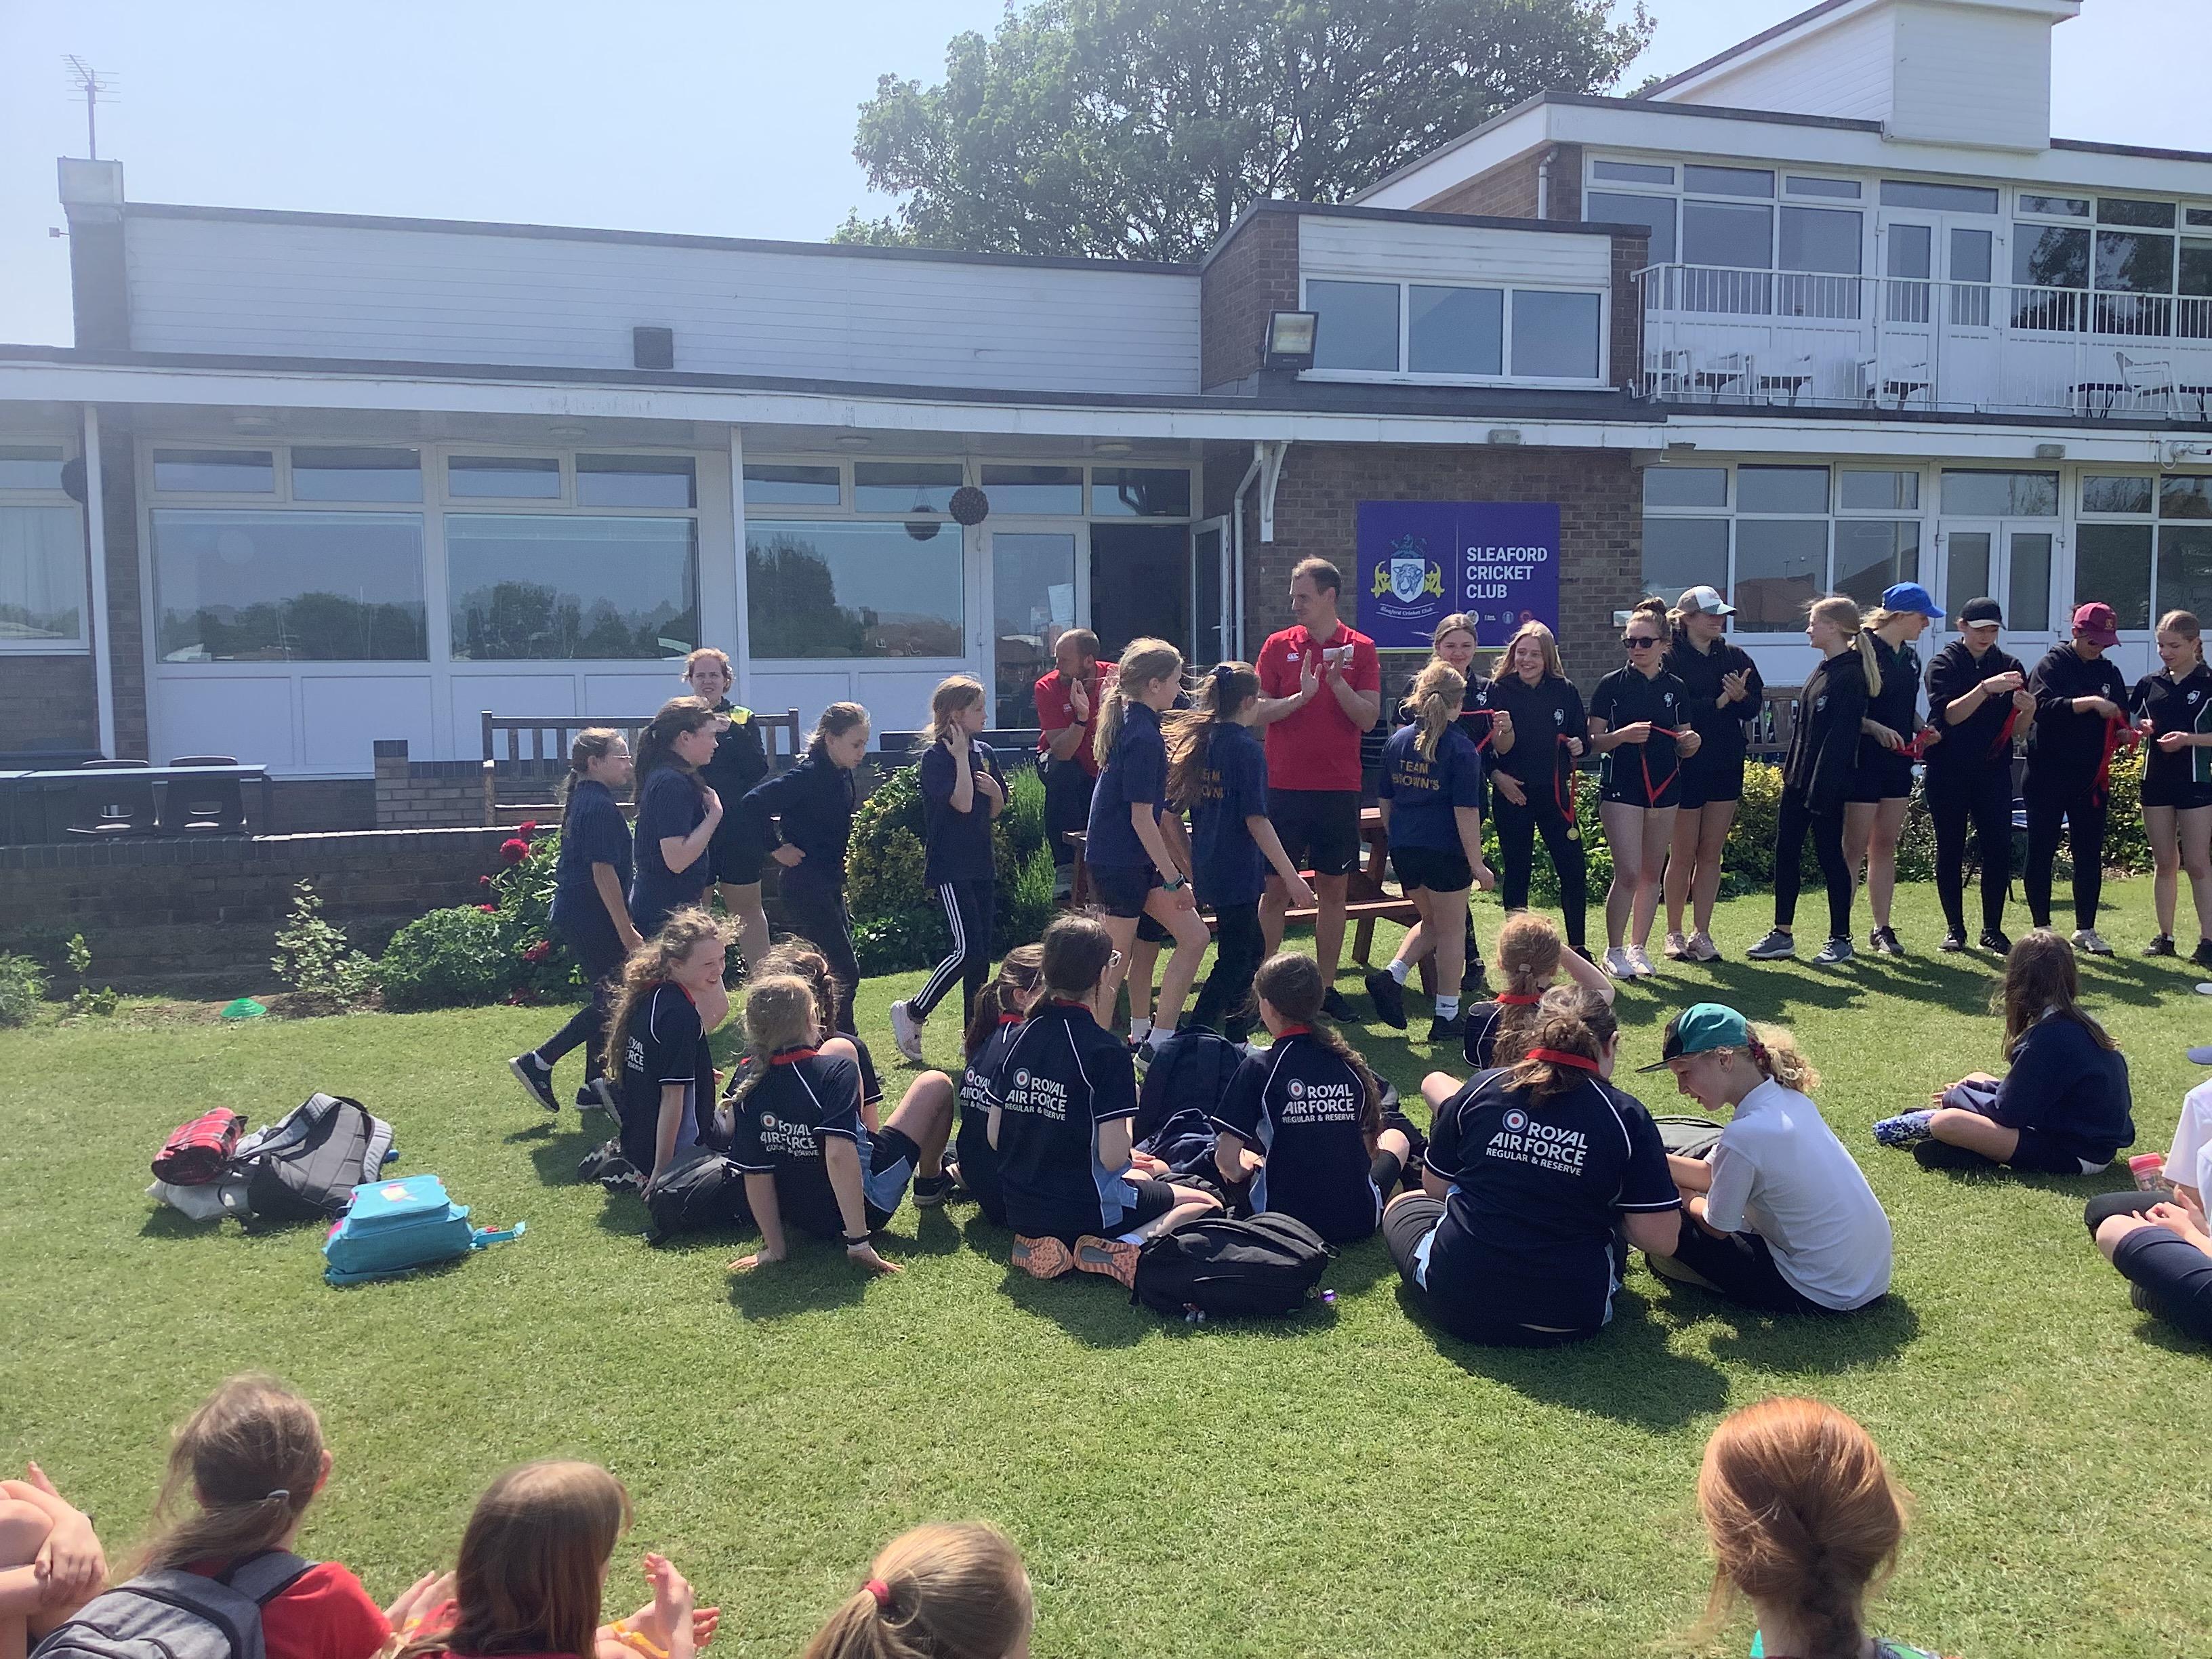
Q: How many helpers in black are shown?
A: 9